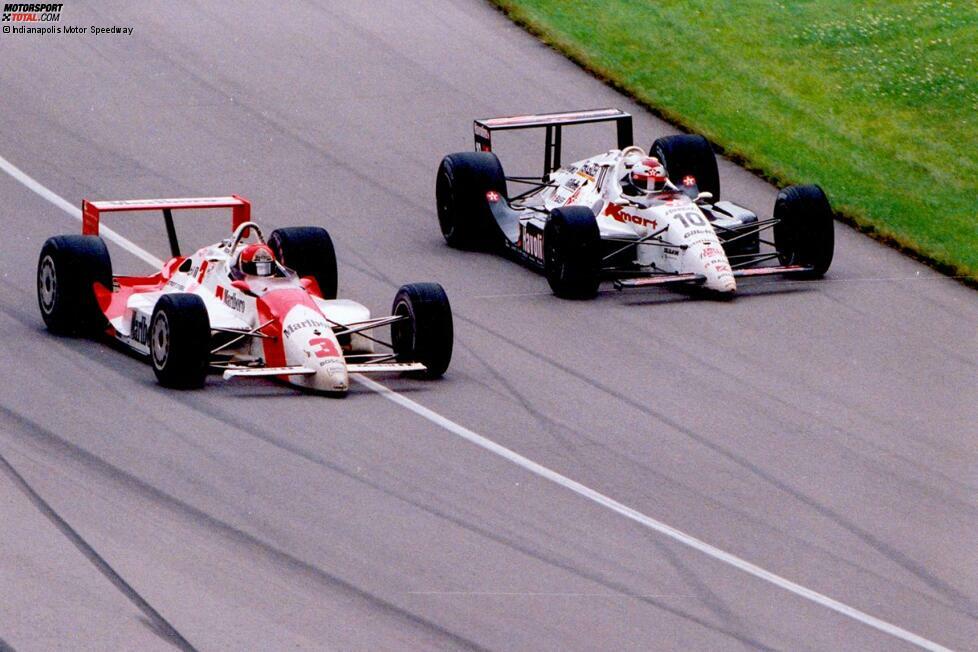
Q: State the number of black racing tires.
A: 8